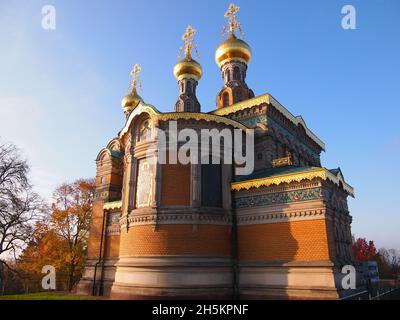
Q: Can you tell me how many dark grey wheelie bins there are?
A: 0